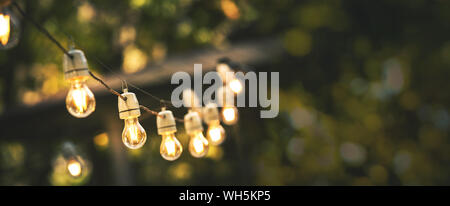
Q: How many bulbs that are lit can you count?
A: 9